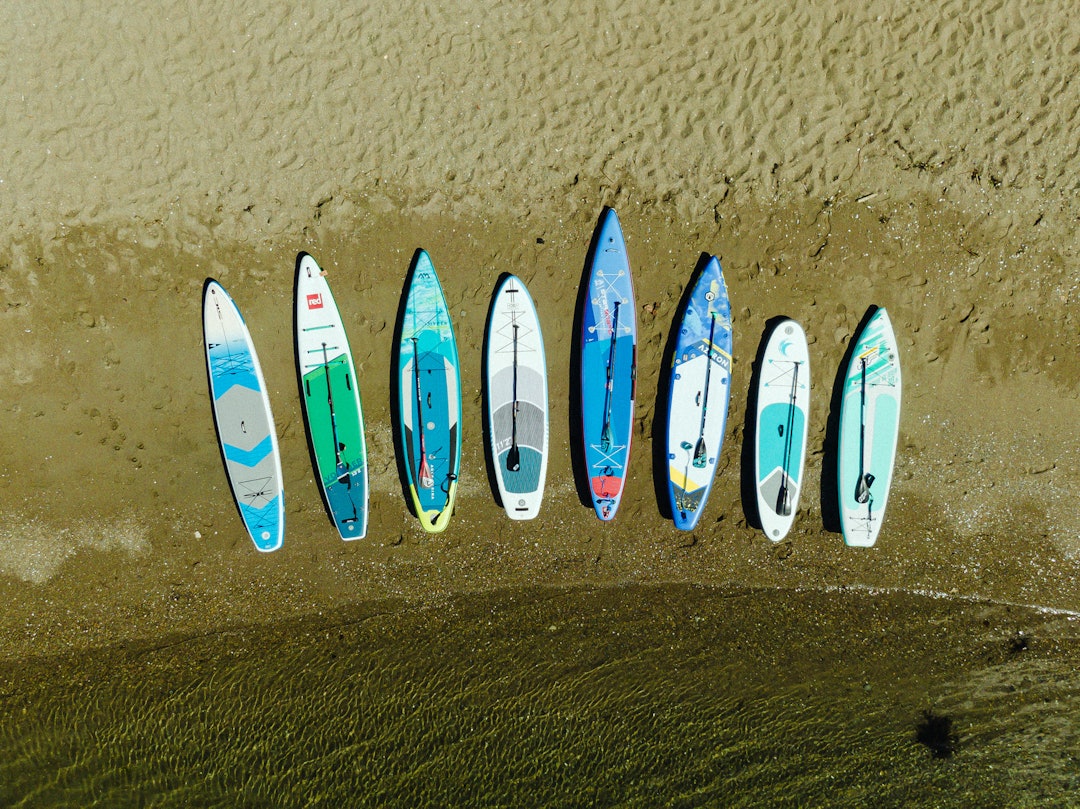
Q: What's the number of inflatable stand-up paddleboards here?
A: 8